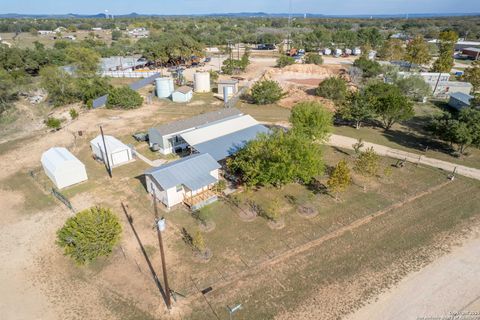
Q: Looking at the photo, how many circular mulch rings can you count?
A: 5